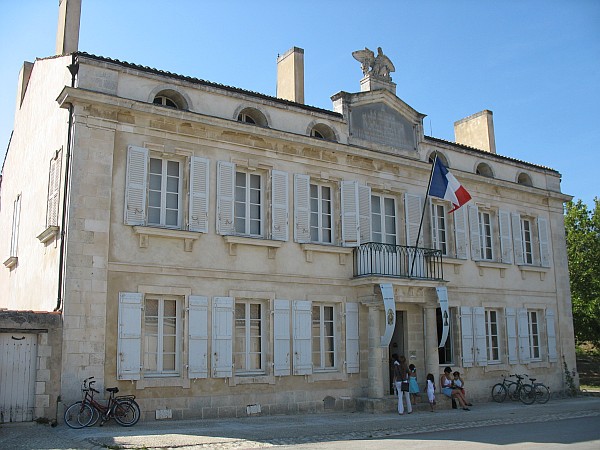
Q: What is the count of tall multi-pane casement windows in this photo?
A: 13